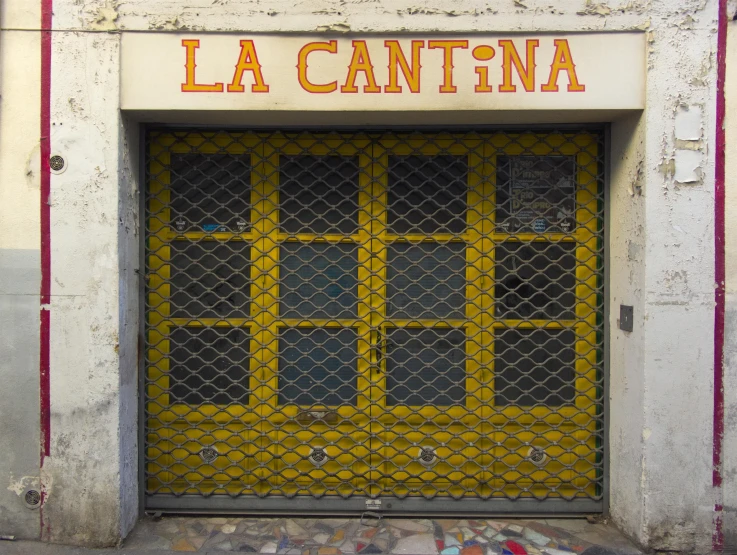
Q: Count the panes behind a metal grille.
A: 12